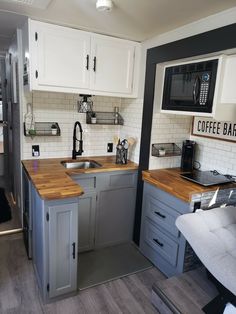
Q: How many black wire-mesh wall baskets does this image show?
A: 3